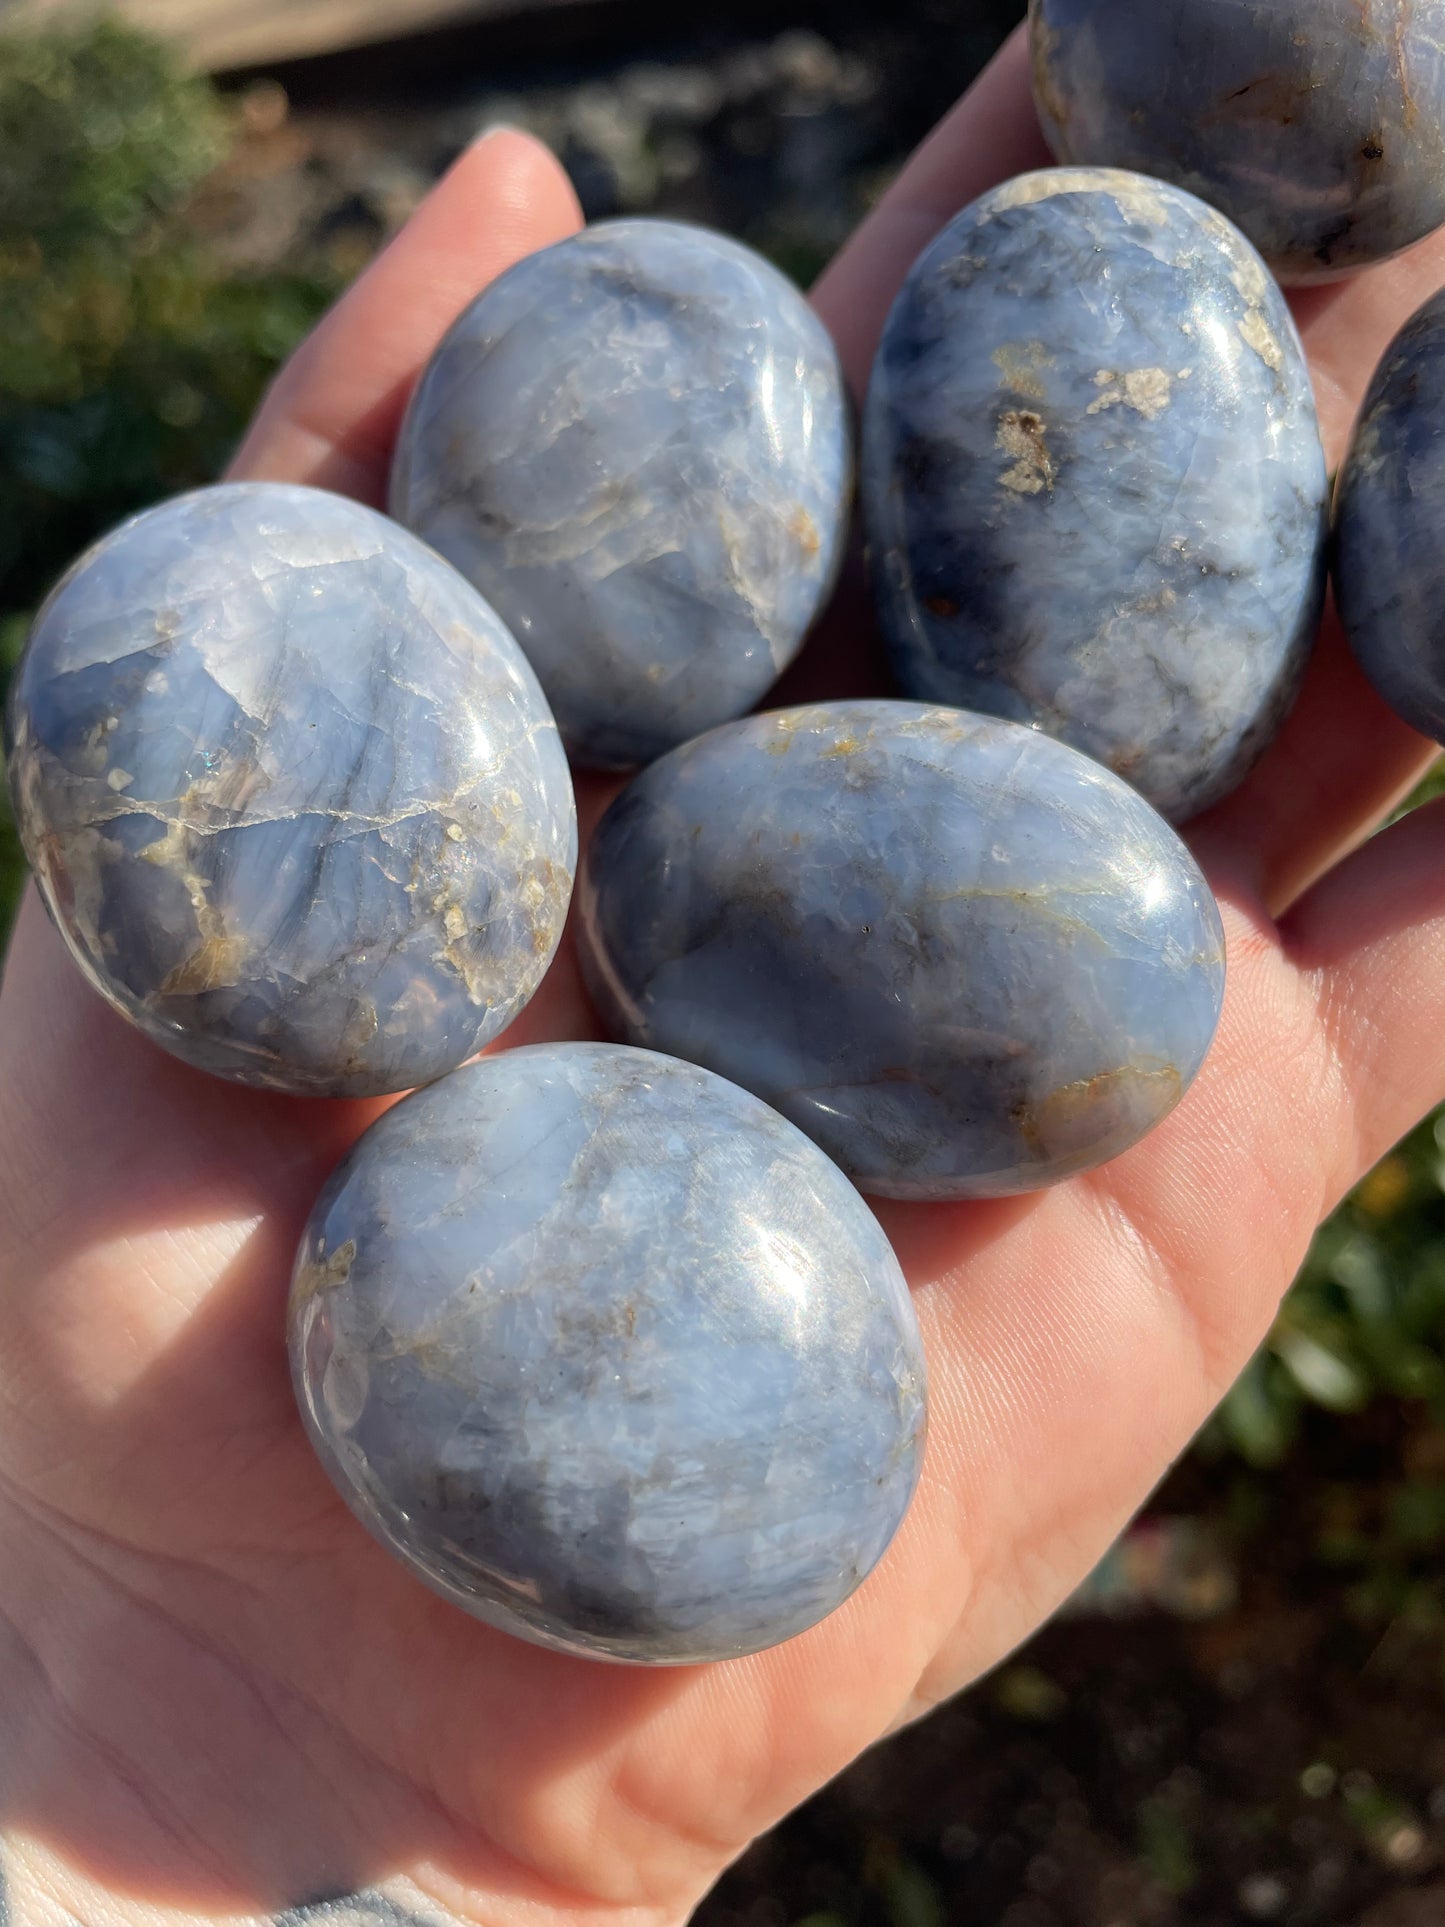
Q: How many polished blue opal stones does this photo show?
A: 7